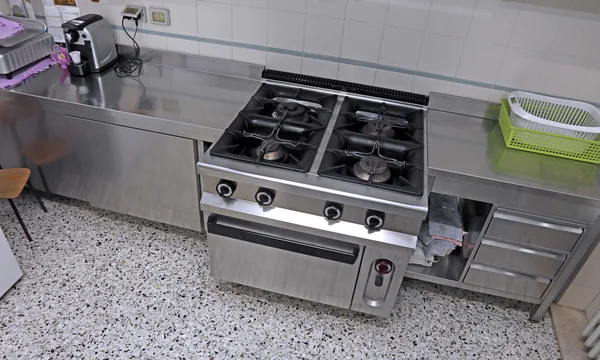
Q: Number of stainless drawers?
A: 3